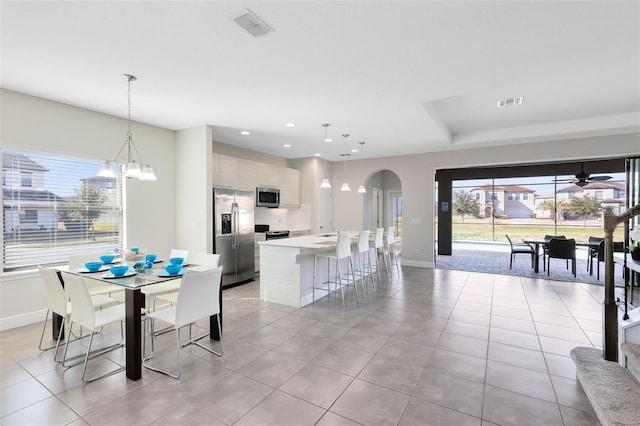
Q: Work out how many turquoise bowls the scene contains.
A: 6